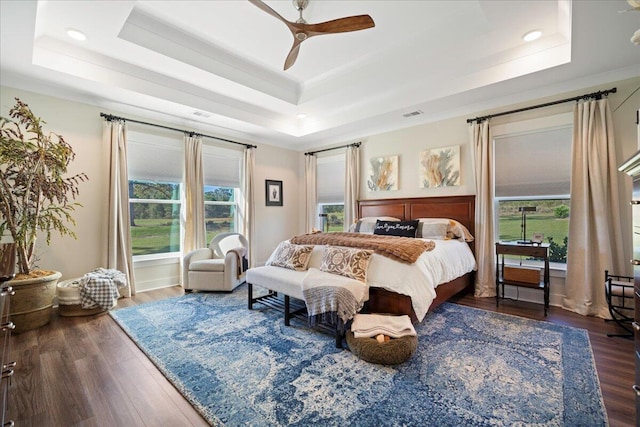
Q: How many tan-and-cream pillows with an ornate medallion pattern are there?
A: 2